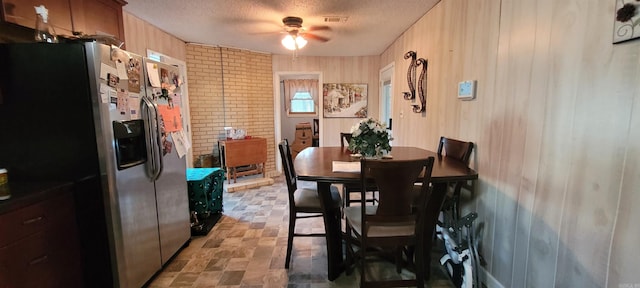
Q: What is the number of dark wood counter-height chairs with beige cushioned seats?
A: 4